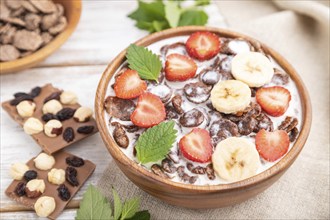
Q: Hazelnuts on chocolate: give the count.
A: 11